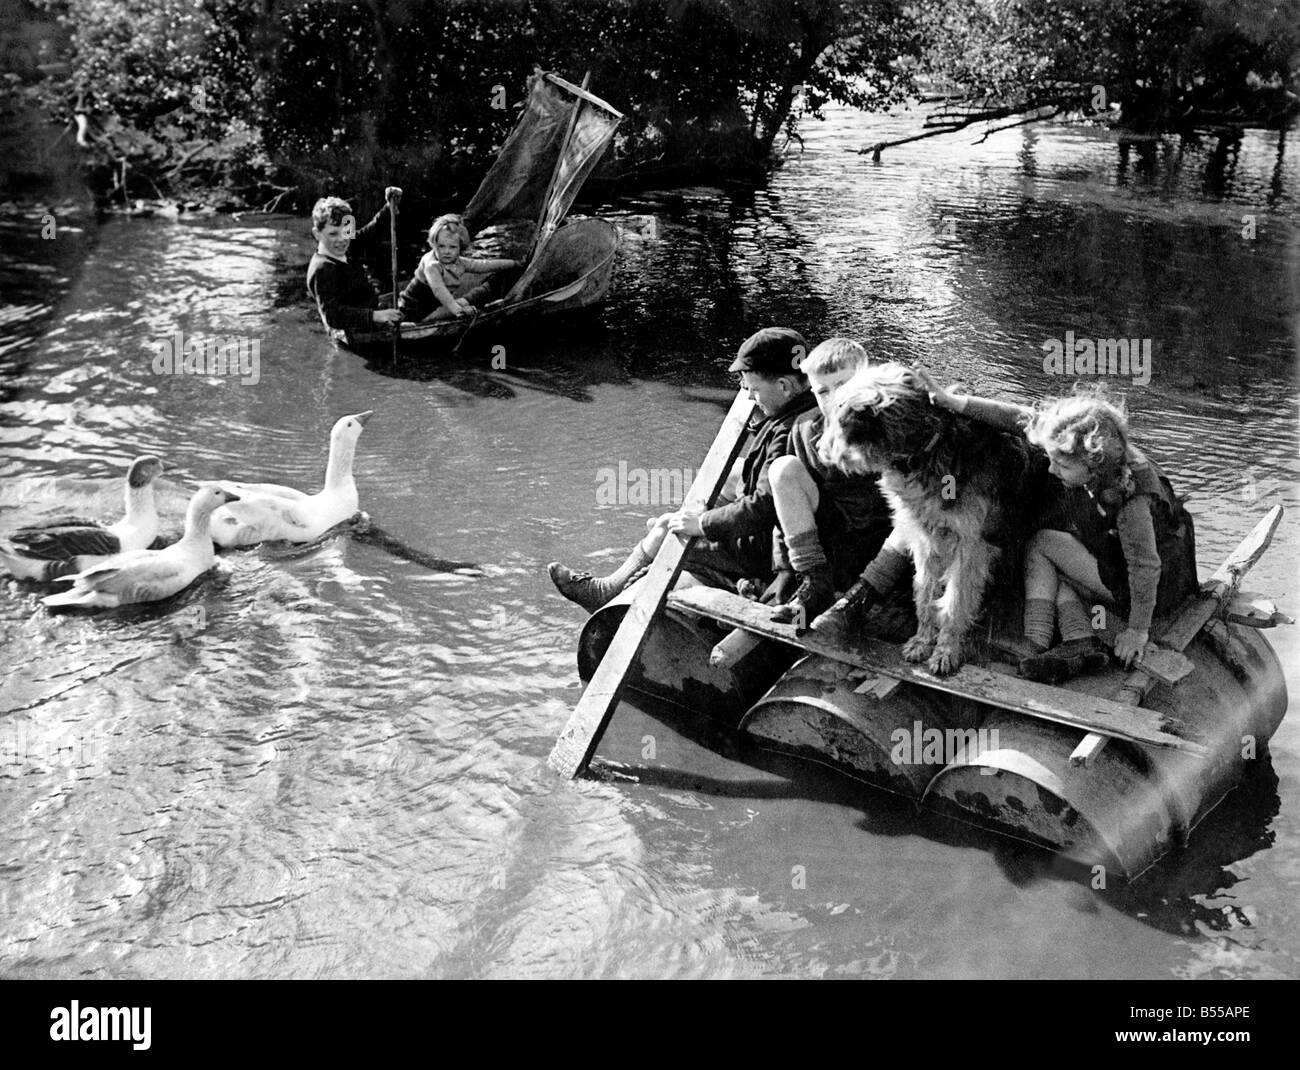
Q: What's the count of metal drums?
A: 3